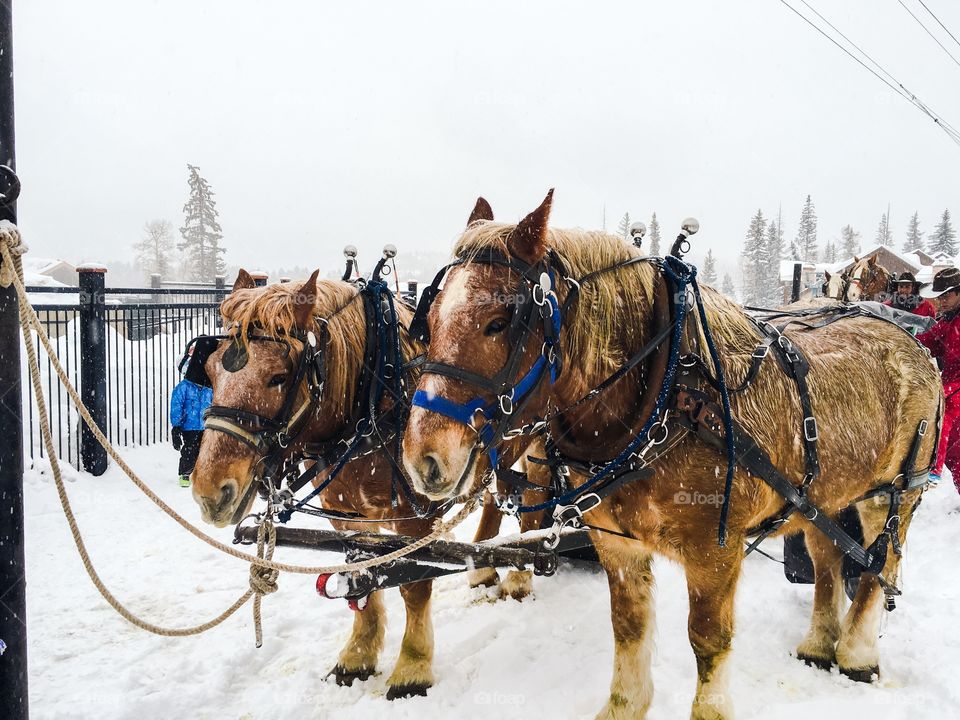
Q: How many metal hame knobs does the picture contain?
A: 4